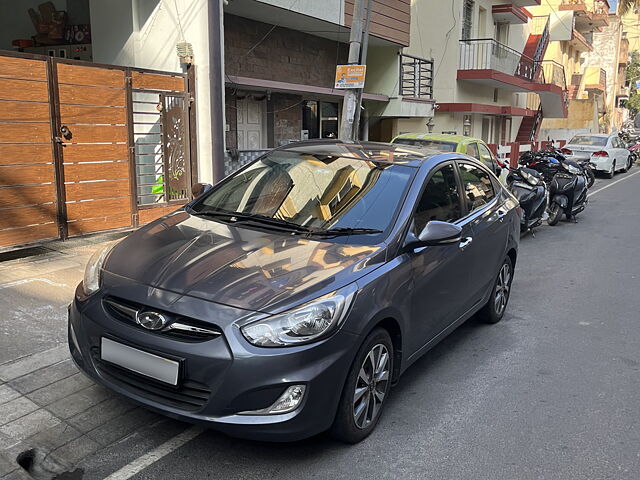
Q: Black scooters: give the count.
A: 2